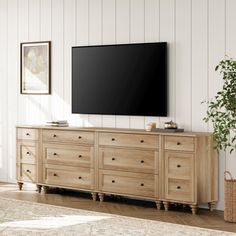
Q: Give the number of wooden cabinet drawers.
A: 12